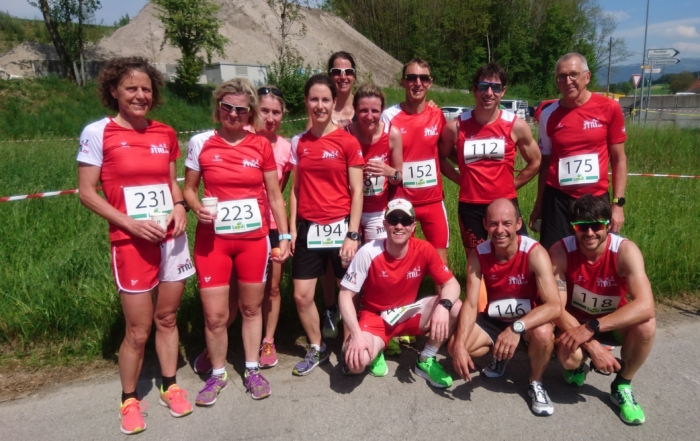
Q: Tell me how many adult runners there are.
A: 12